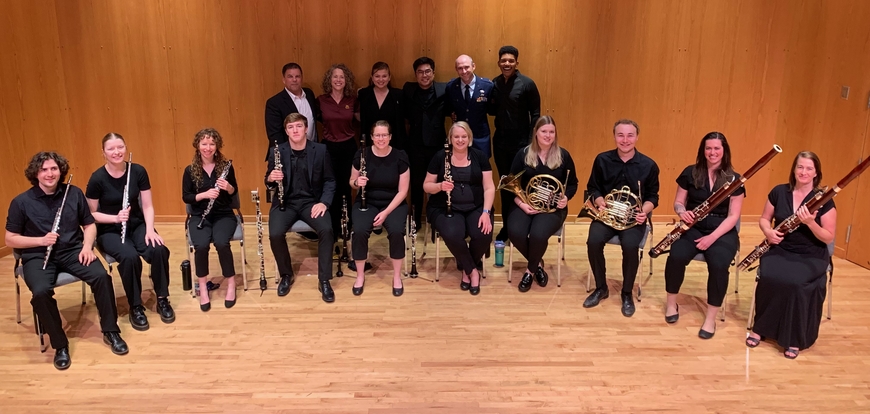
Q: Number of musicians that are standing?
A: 6